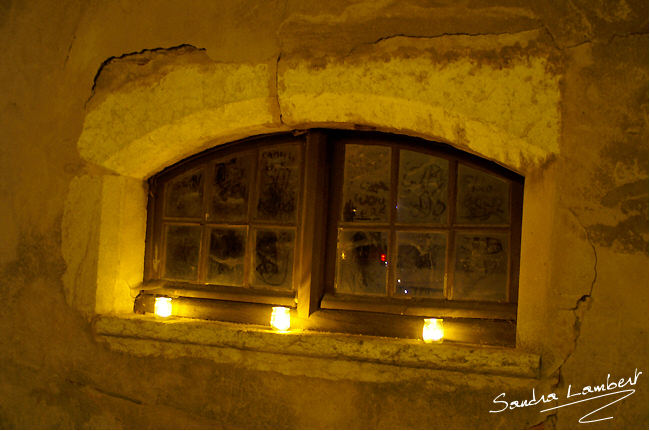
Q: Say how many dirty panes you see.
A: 12